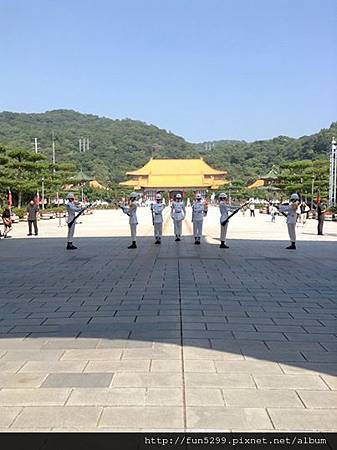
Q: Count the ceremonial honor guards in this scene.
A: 7